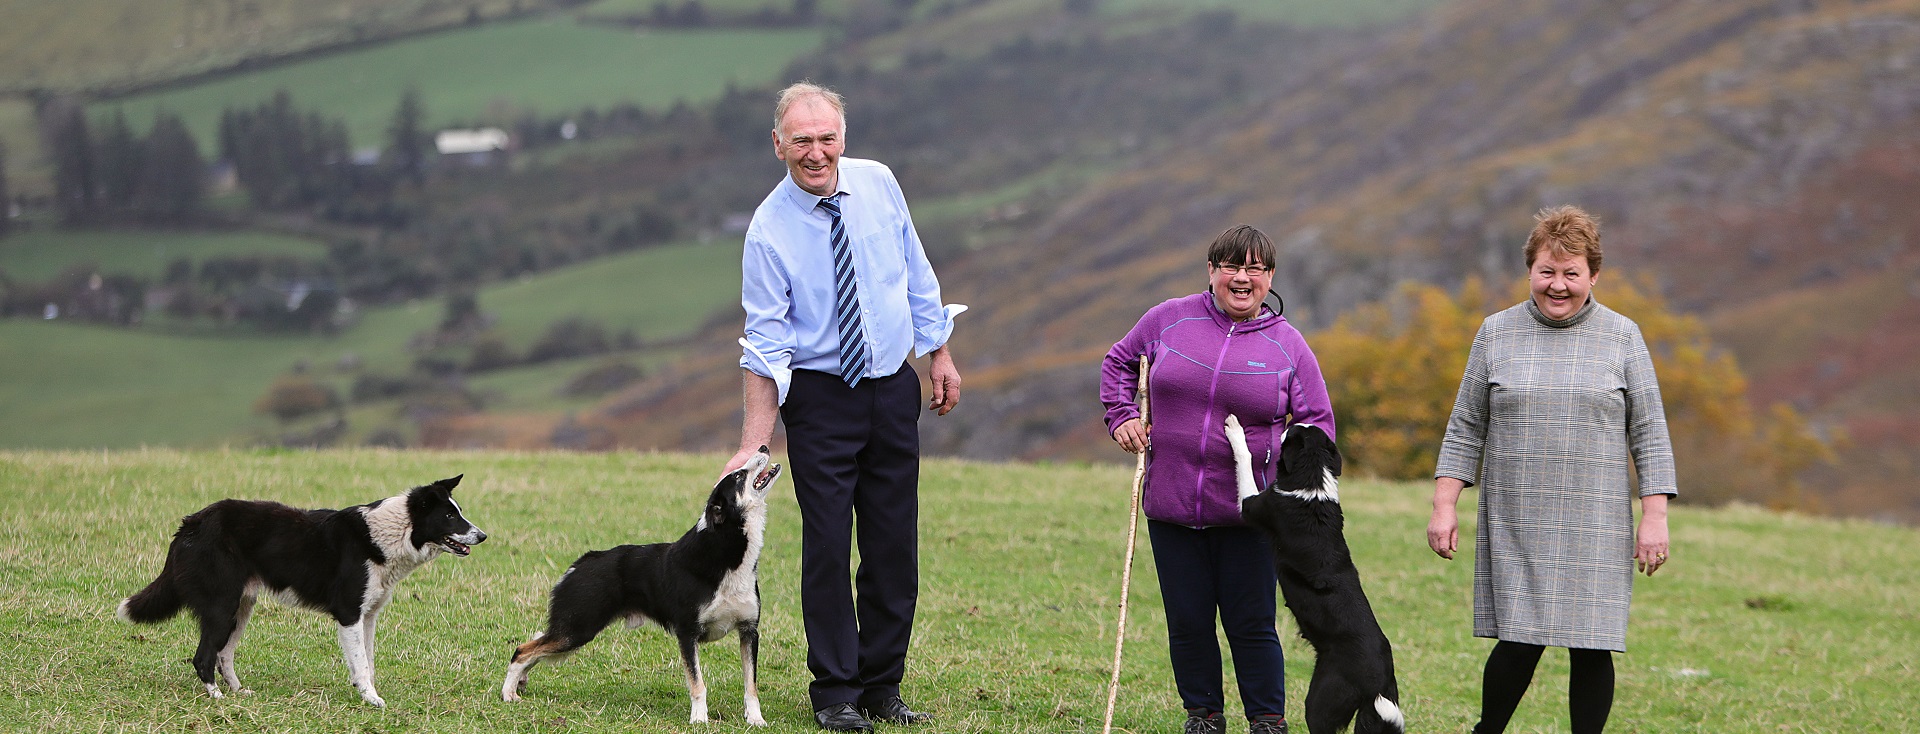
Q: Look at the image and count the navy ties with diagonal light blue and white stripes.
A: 1